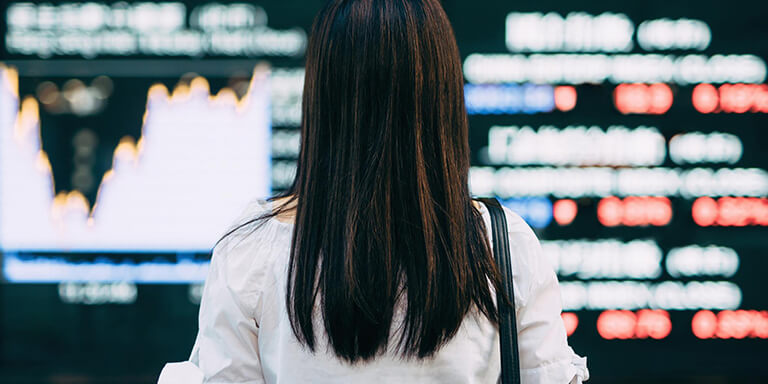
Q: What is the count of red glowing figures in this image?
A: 9